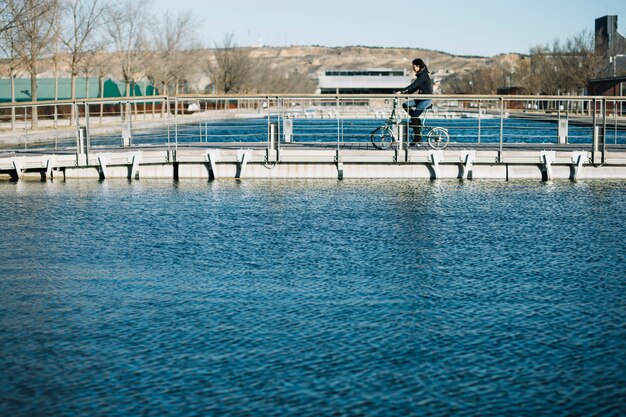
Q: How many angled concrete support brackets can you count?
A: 10